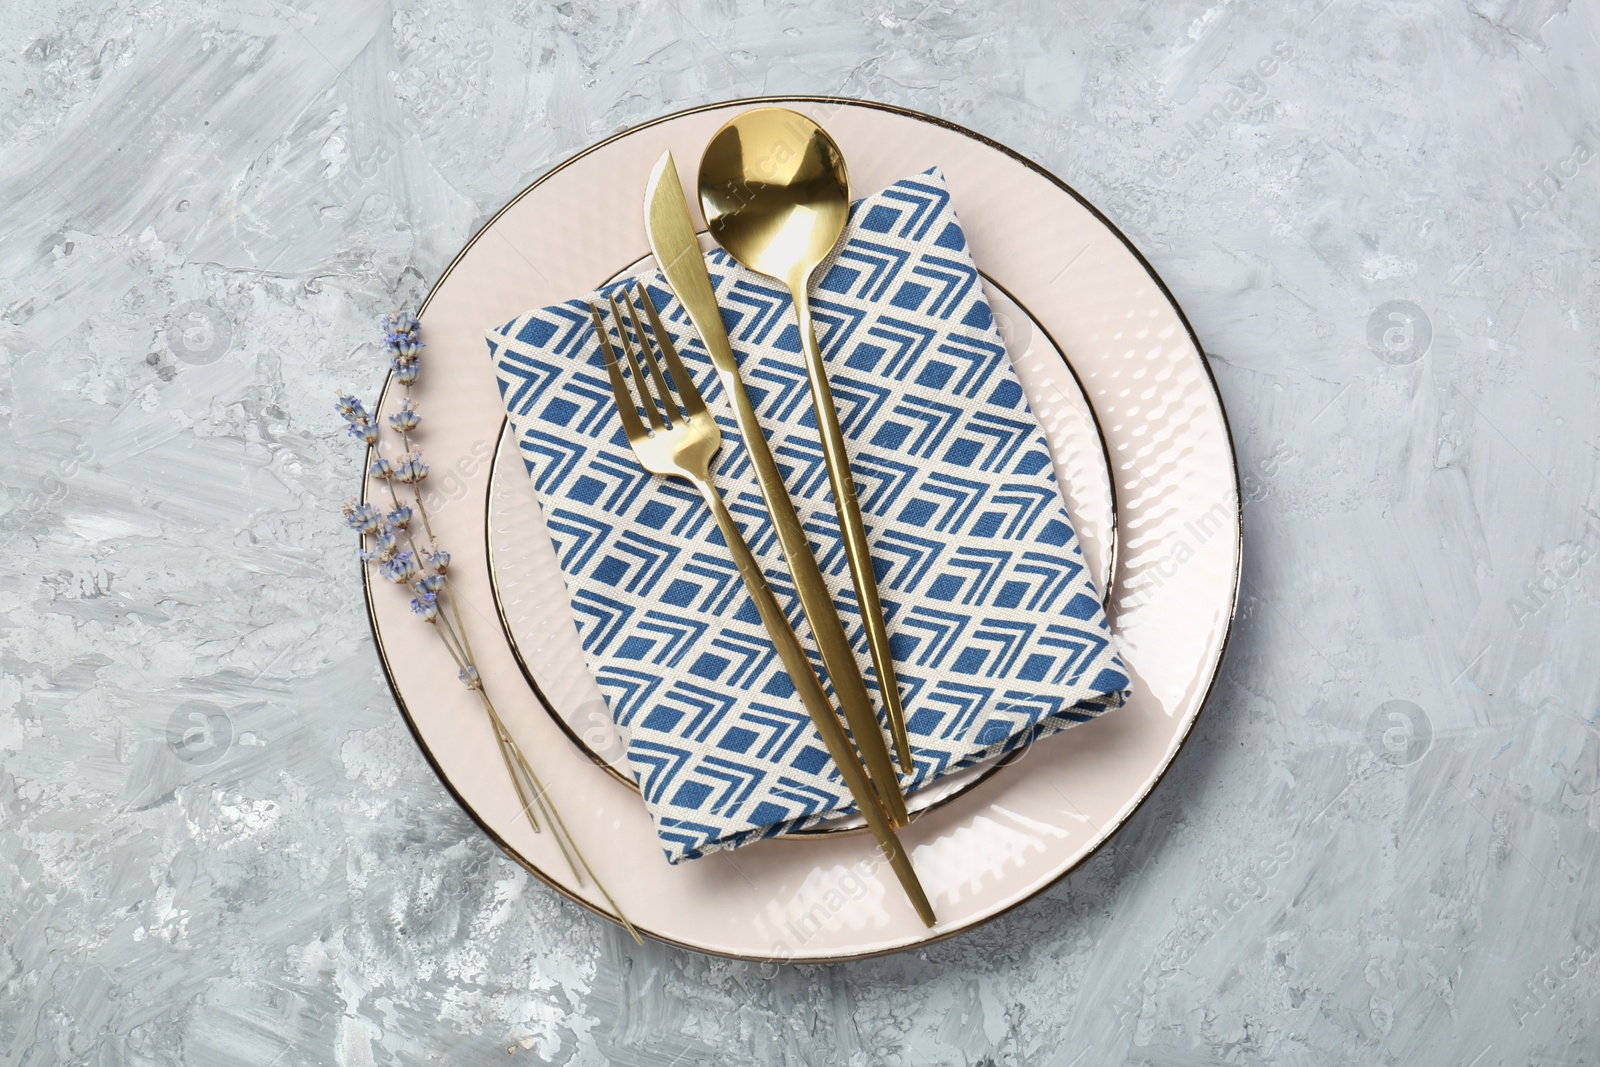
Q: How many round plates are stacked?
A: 2